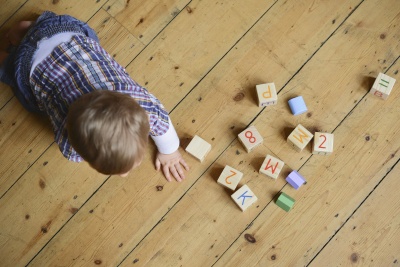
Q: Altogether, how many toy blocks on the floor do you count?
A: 12